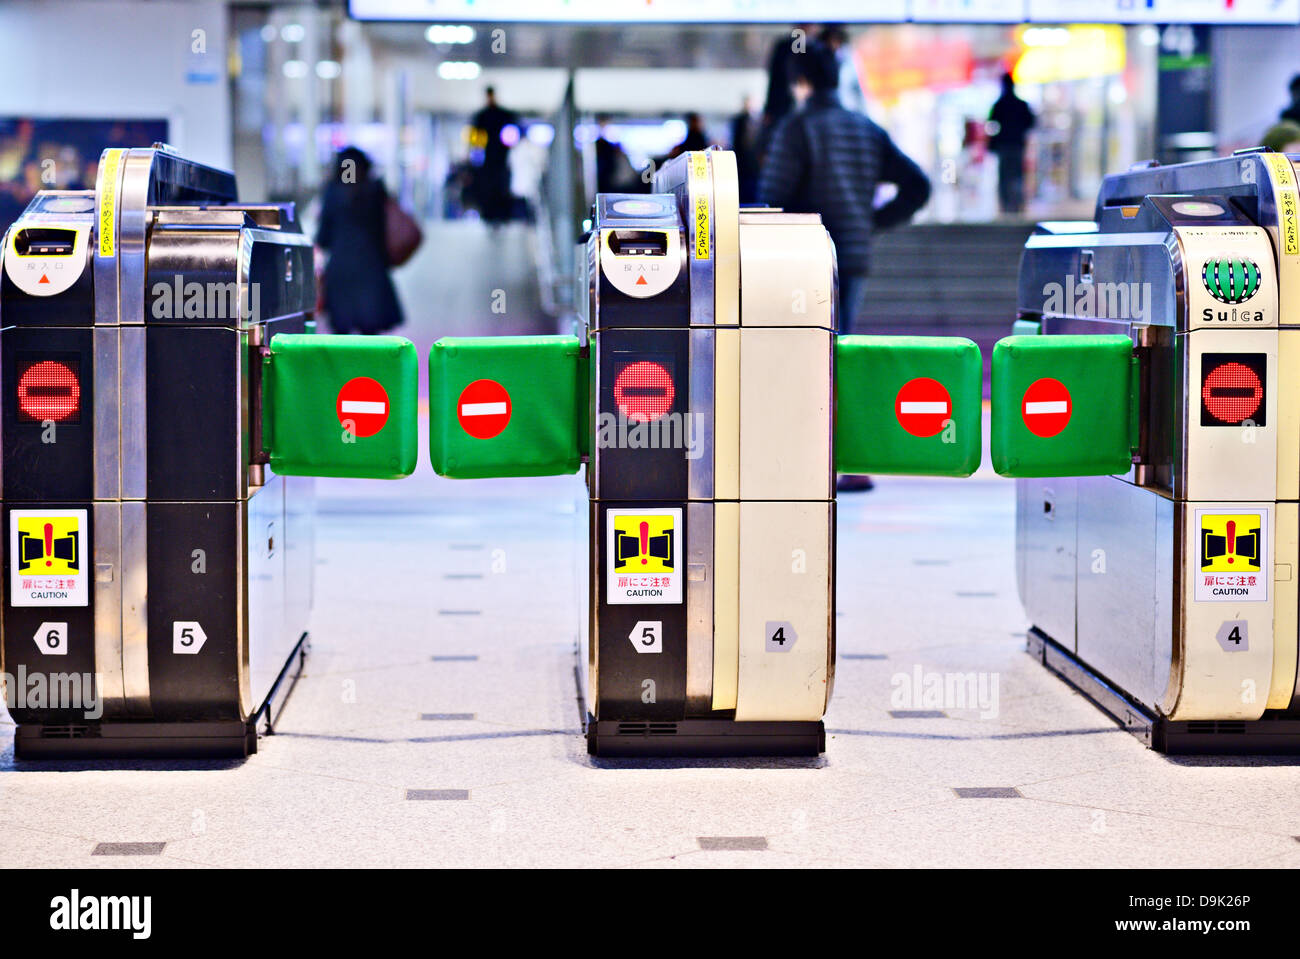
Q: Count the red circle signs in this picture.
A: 7